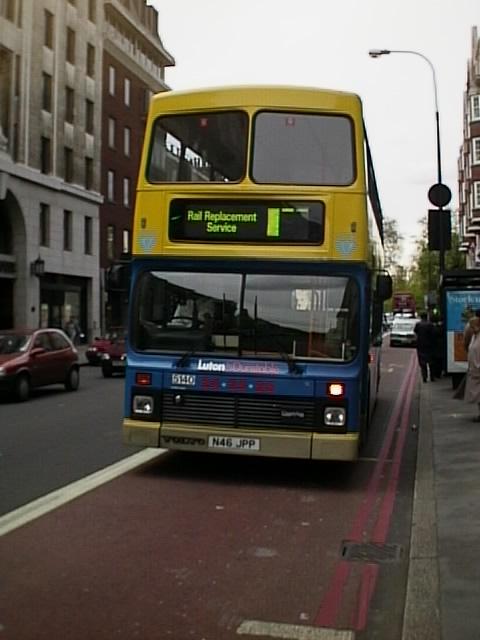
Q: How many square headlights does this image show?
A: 2